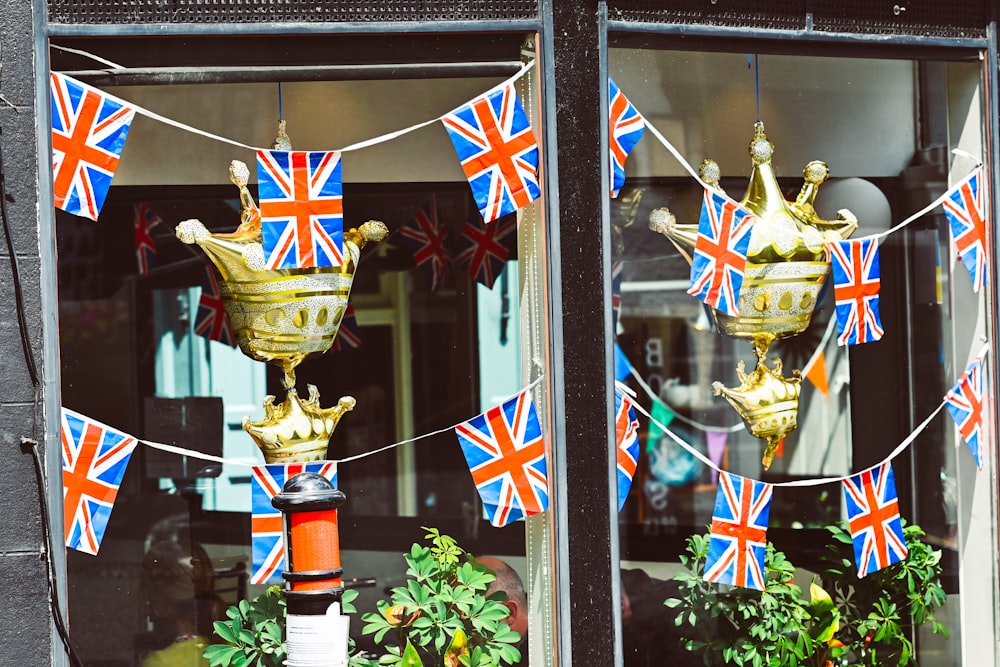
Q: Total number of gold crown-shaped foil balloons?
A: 4